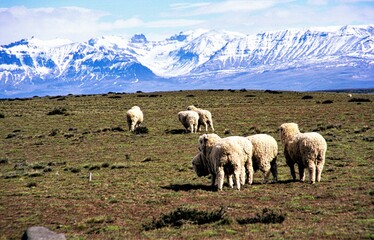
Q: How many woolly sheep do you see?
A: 7